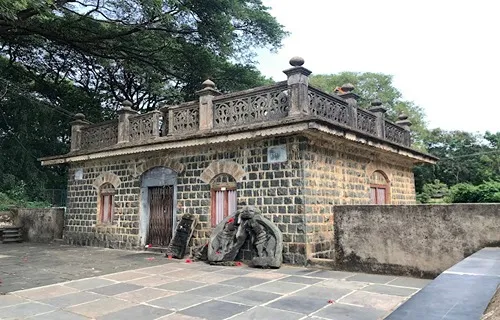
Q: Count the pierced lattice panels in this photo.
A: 7